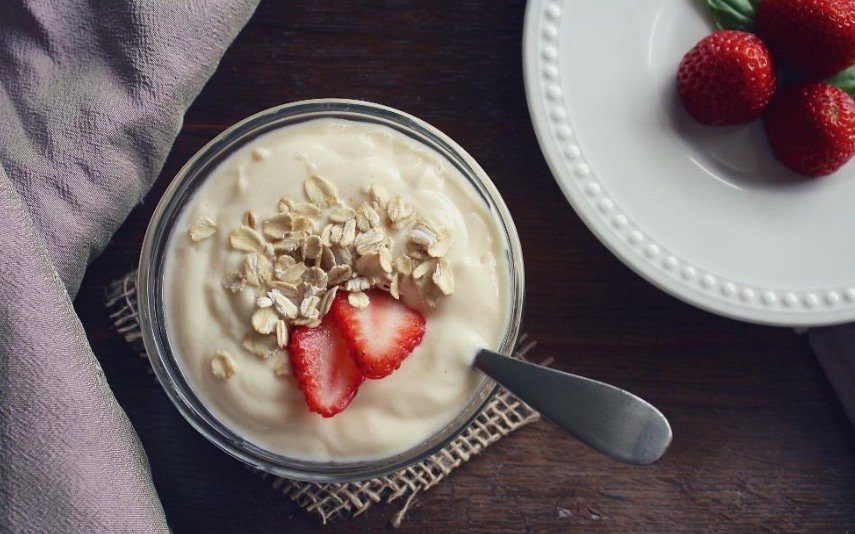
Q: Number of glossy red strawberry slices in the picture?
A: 2